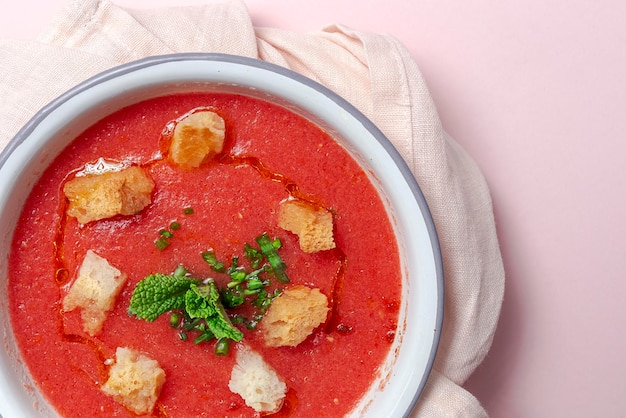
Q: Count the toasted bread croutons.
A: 7